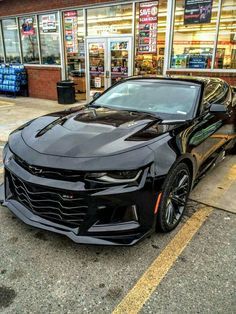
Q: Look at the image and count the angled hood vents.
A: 2